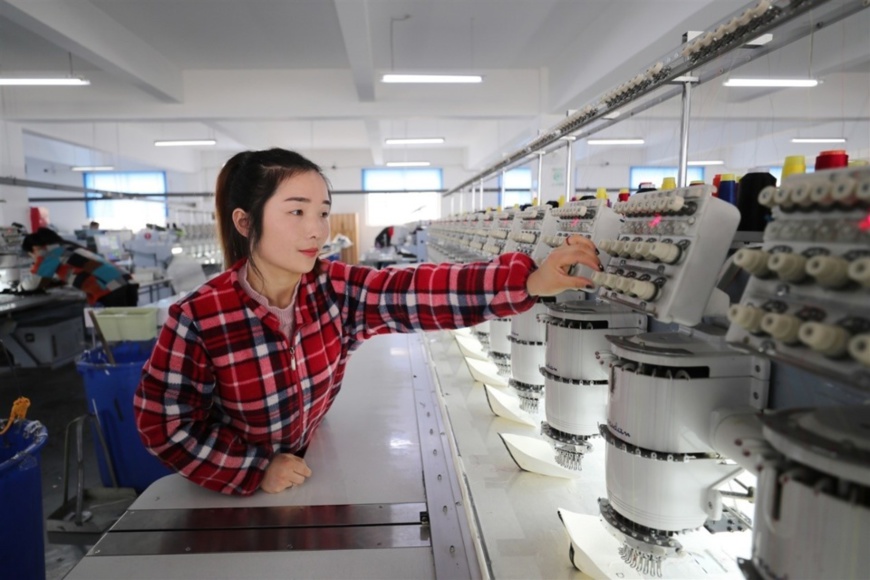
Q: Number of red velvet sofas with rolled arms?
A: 0